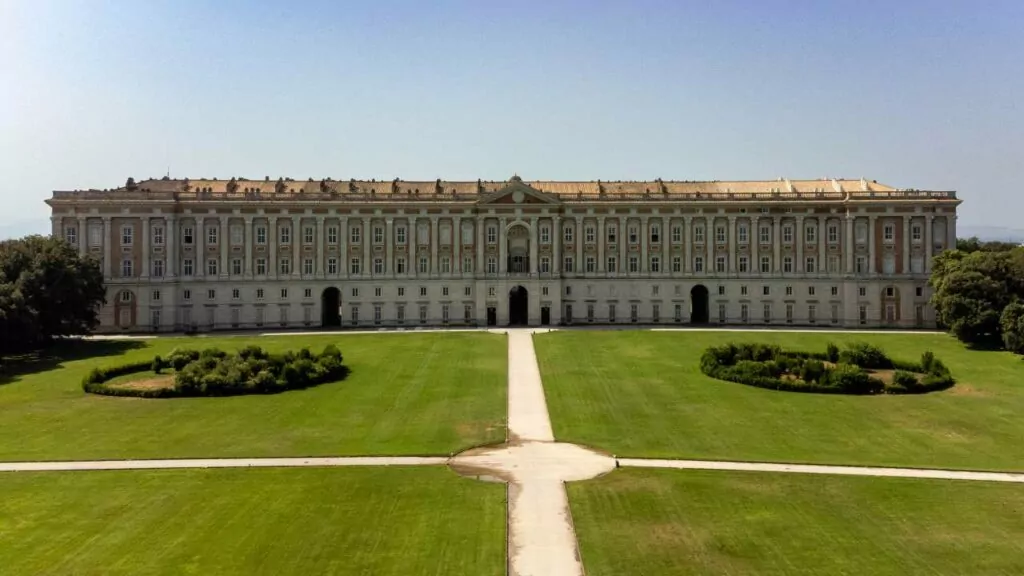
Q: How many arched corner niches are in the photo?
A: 2